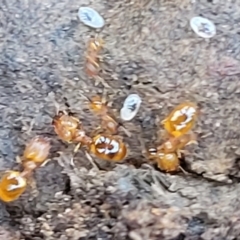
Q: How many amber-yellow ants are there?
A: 5